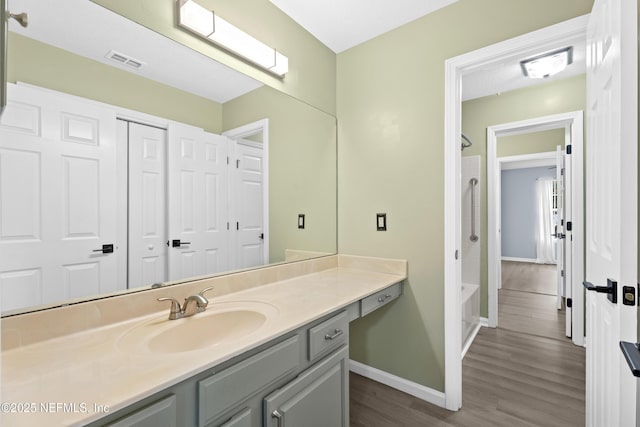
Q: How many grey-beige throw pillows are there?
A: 0